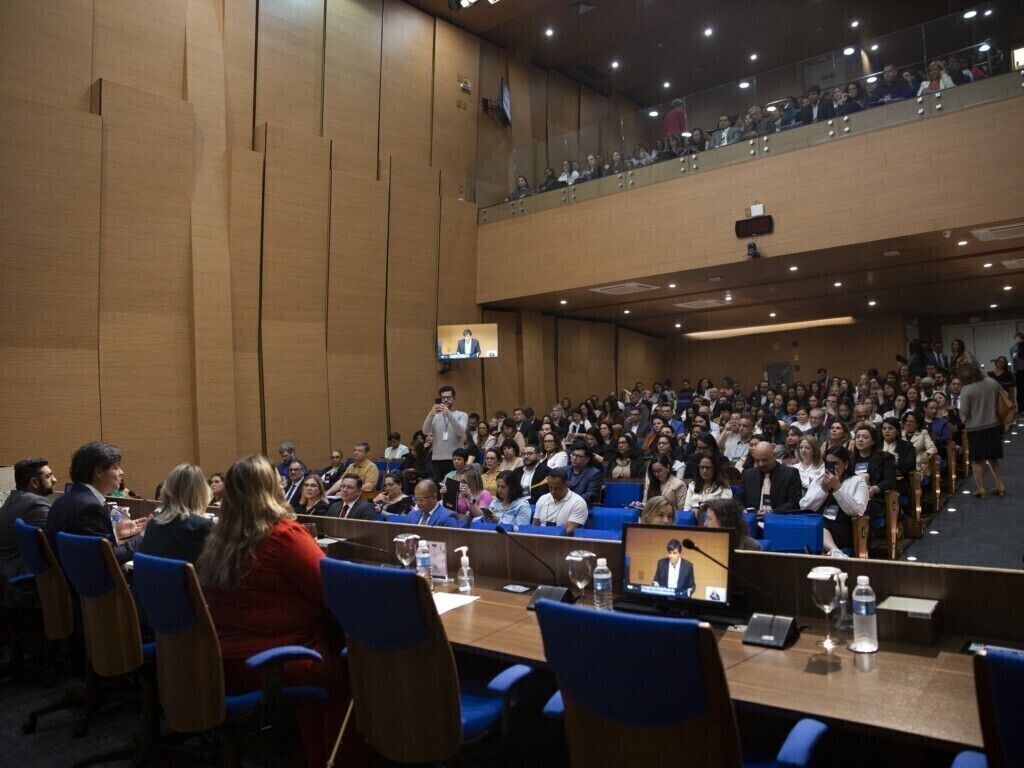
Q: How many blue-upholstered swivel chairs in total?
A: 6